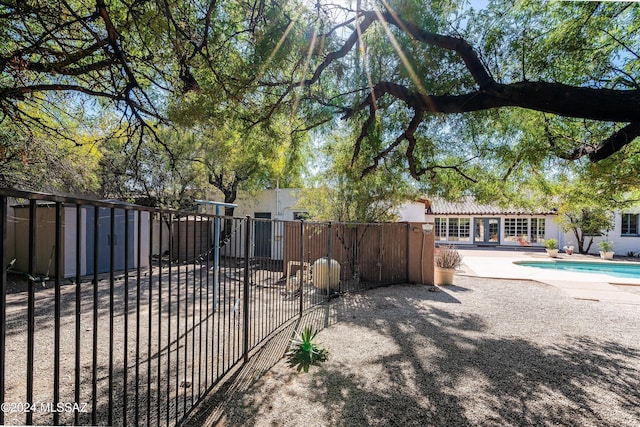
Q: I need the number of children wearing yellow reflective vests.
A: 0